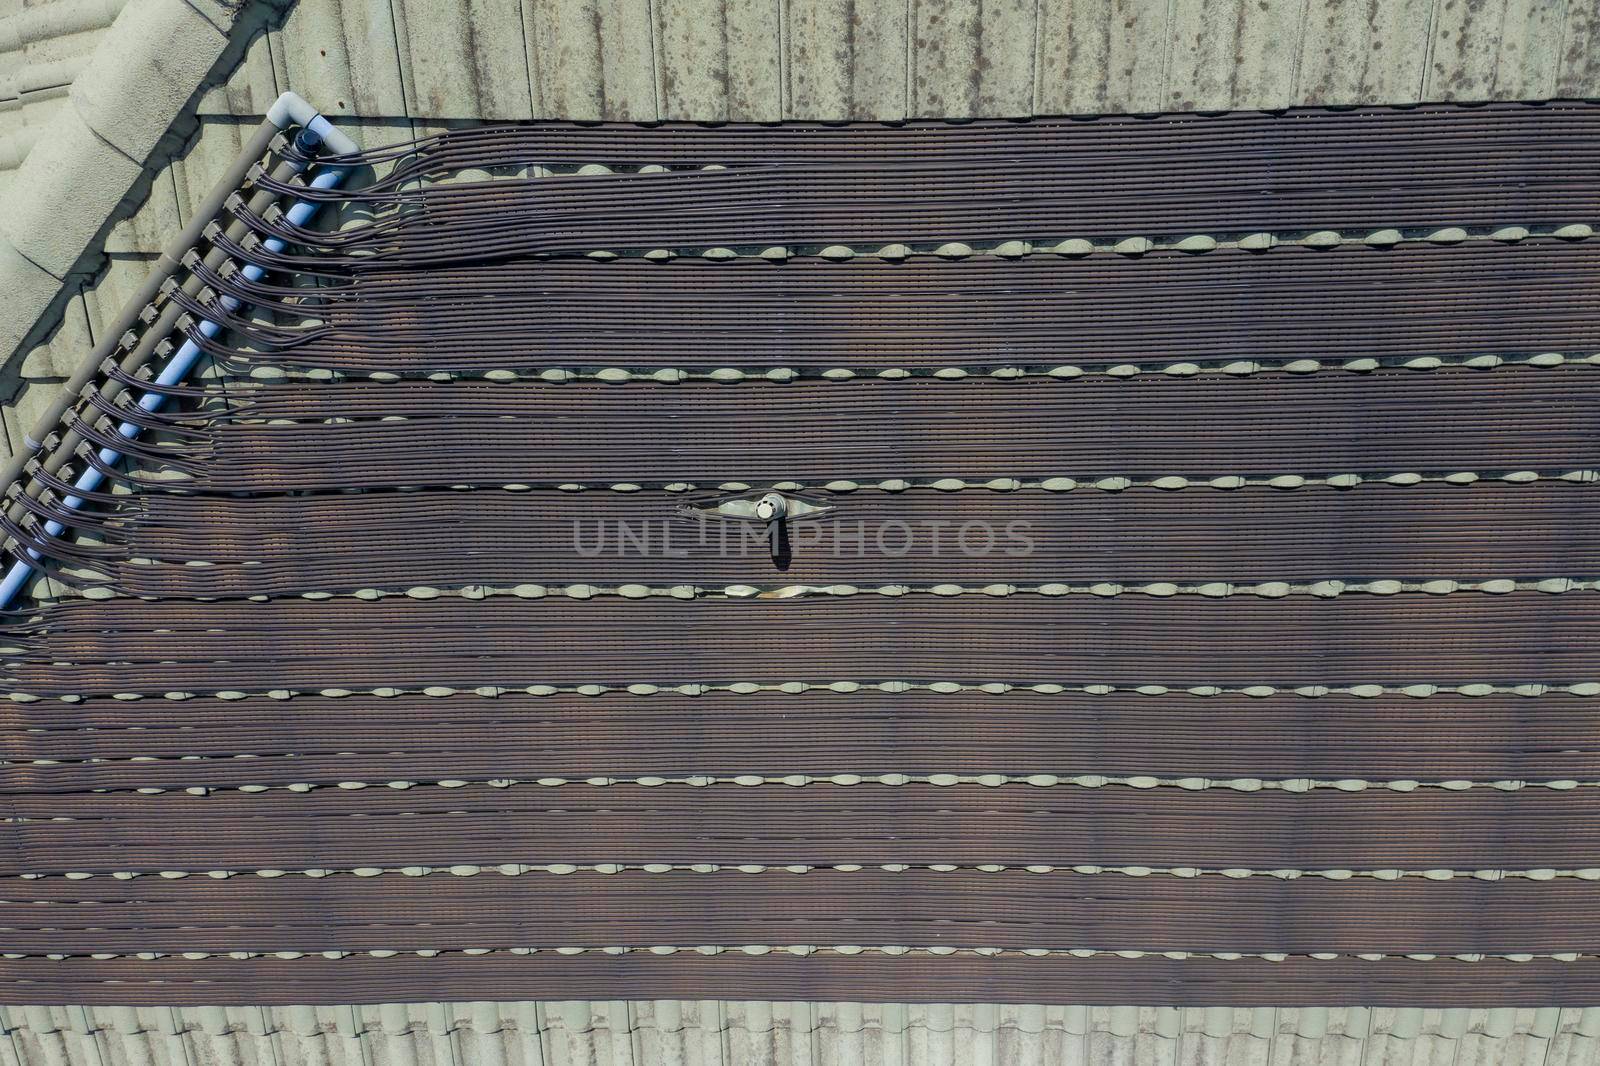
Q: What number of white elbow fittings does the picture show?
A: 2